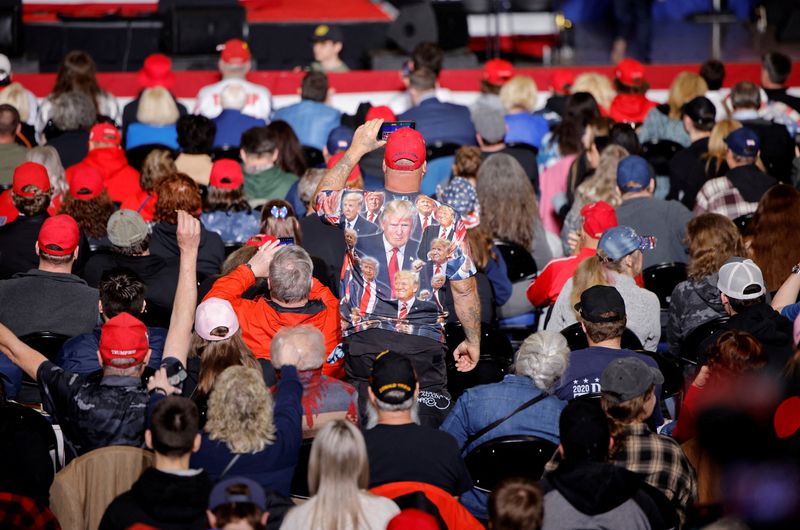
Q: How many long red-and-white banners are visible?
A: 1